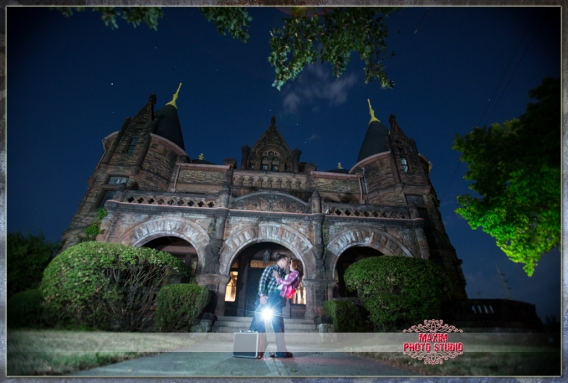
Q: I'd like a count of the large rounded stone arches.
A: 3